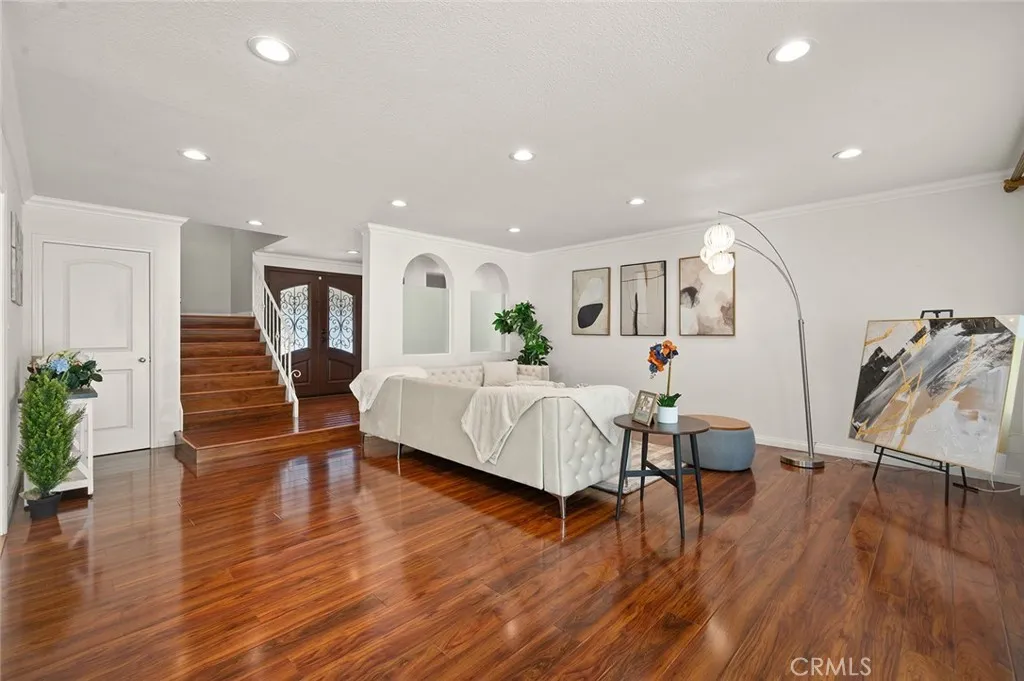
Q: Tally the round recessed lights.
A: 10